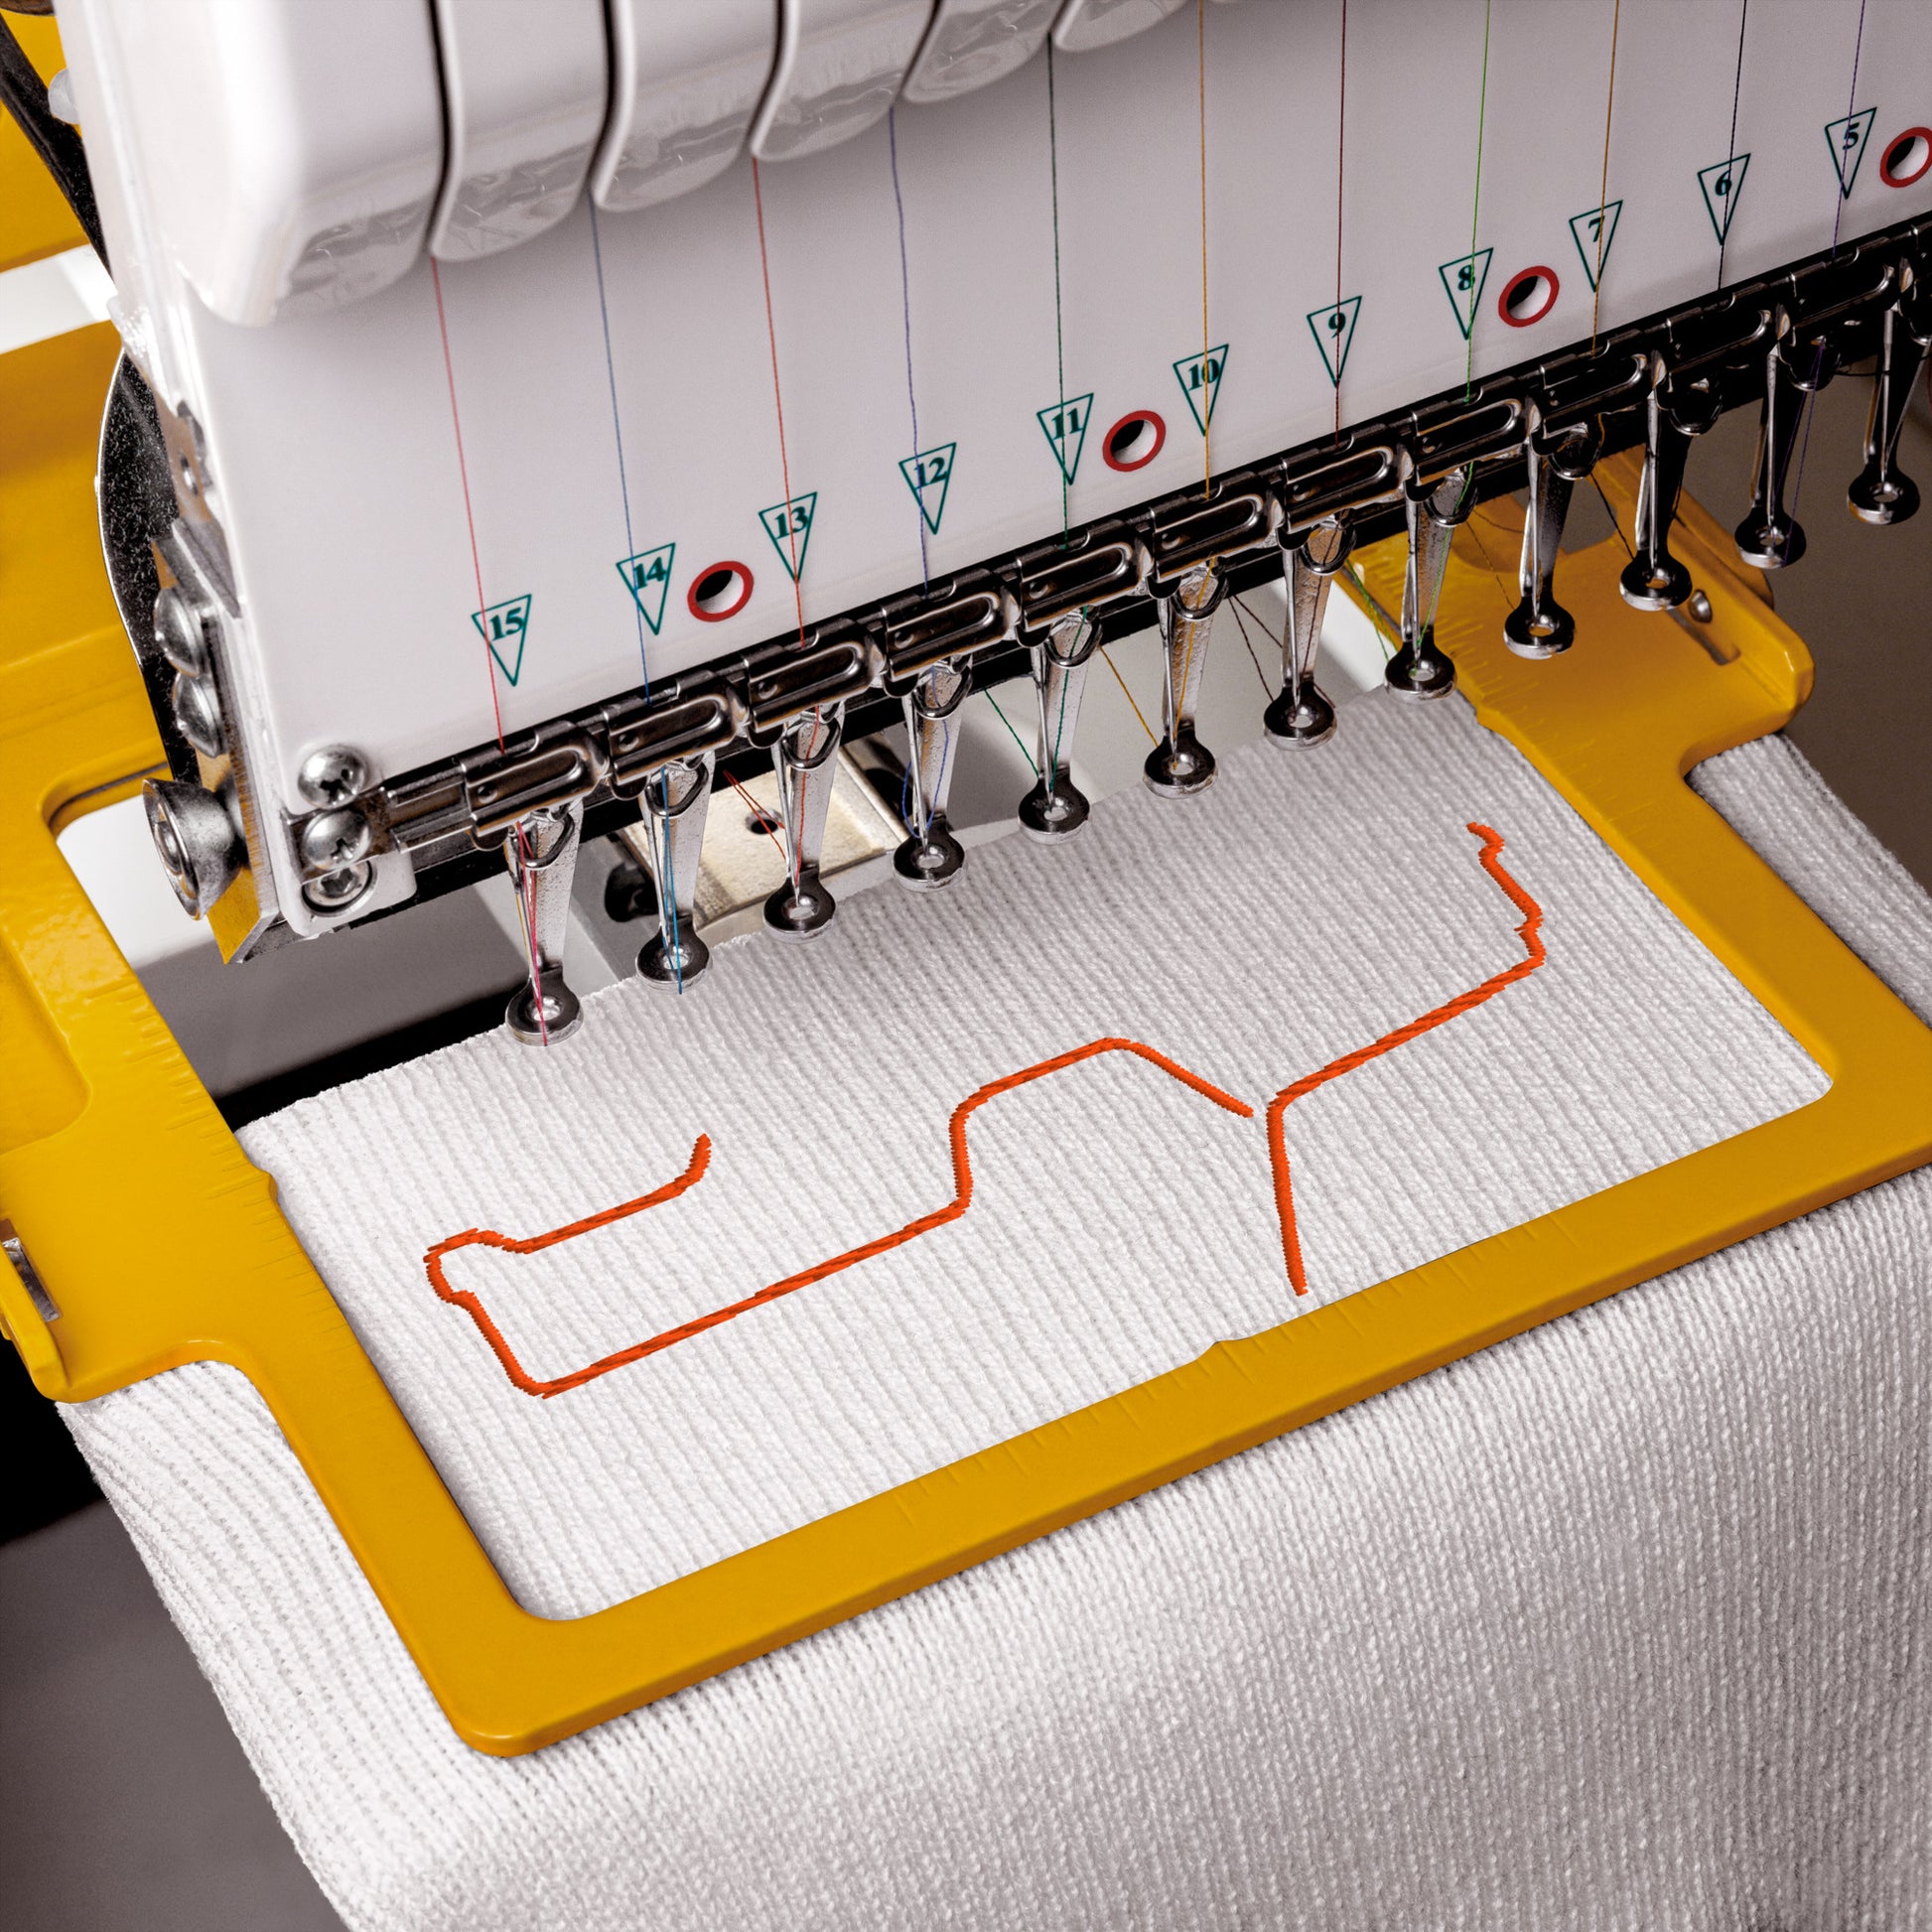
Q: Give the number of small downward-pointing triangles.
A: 11